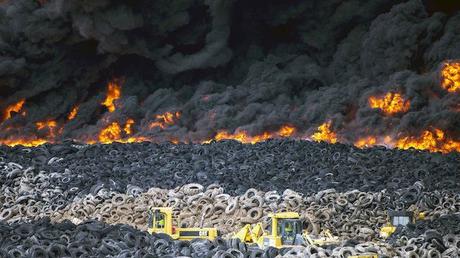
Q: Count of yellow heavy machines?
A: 3